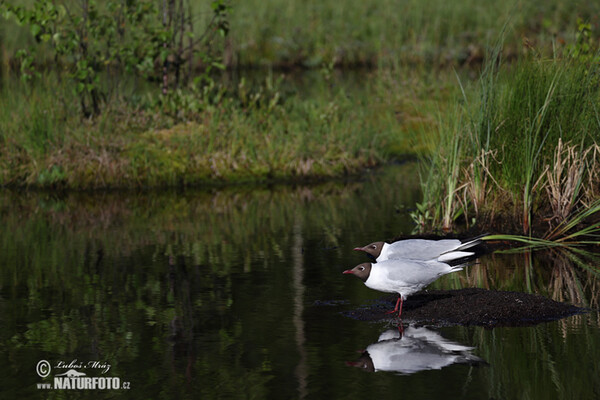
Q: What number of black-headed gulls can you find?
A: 2